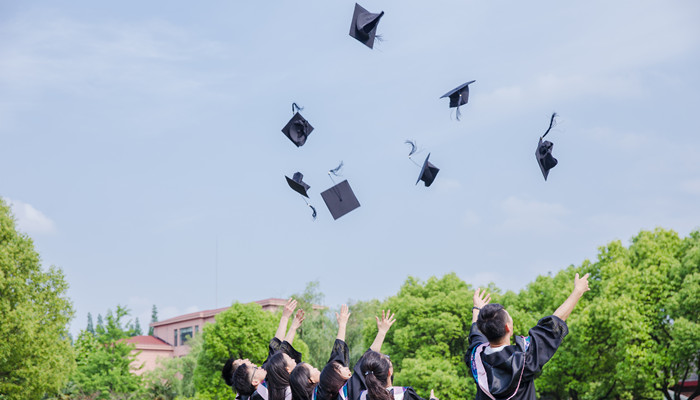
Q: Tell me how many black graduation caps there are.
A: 7